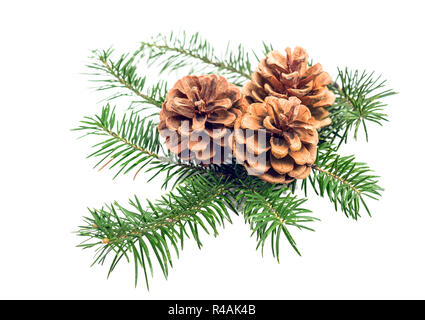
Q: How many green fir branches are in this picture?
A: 7